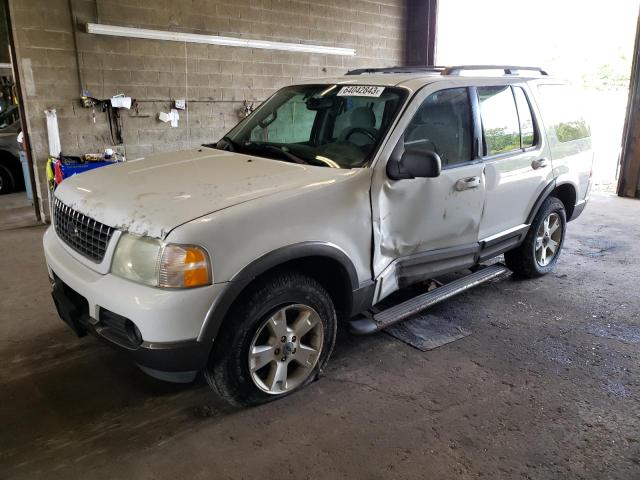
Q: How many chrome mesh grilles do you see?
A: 1